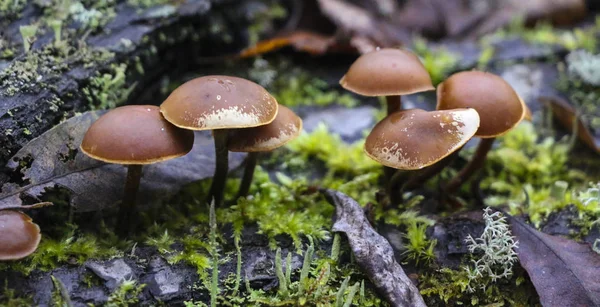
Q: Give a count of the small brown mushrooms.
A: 7